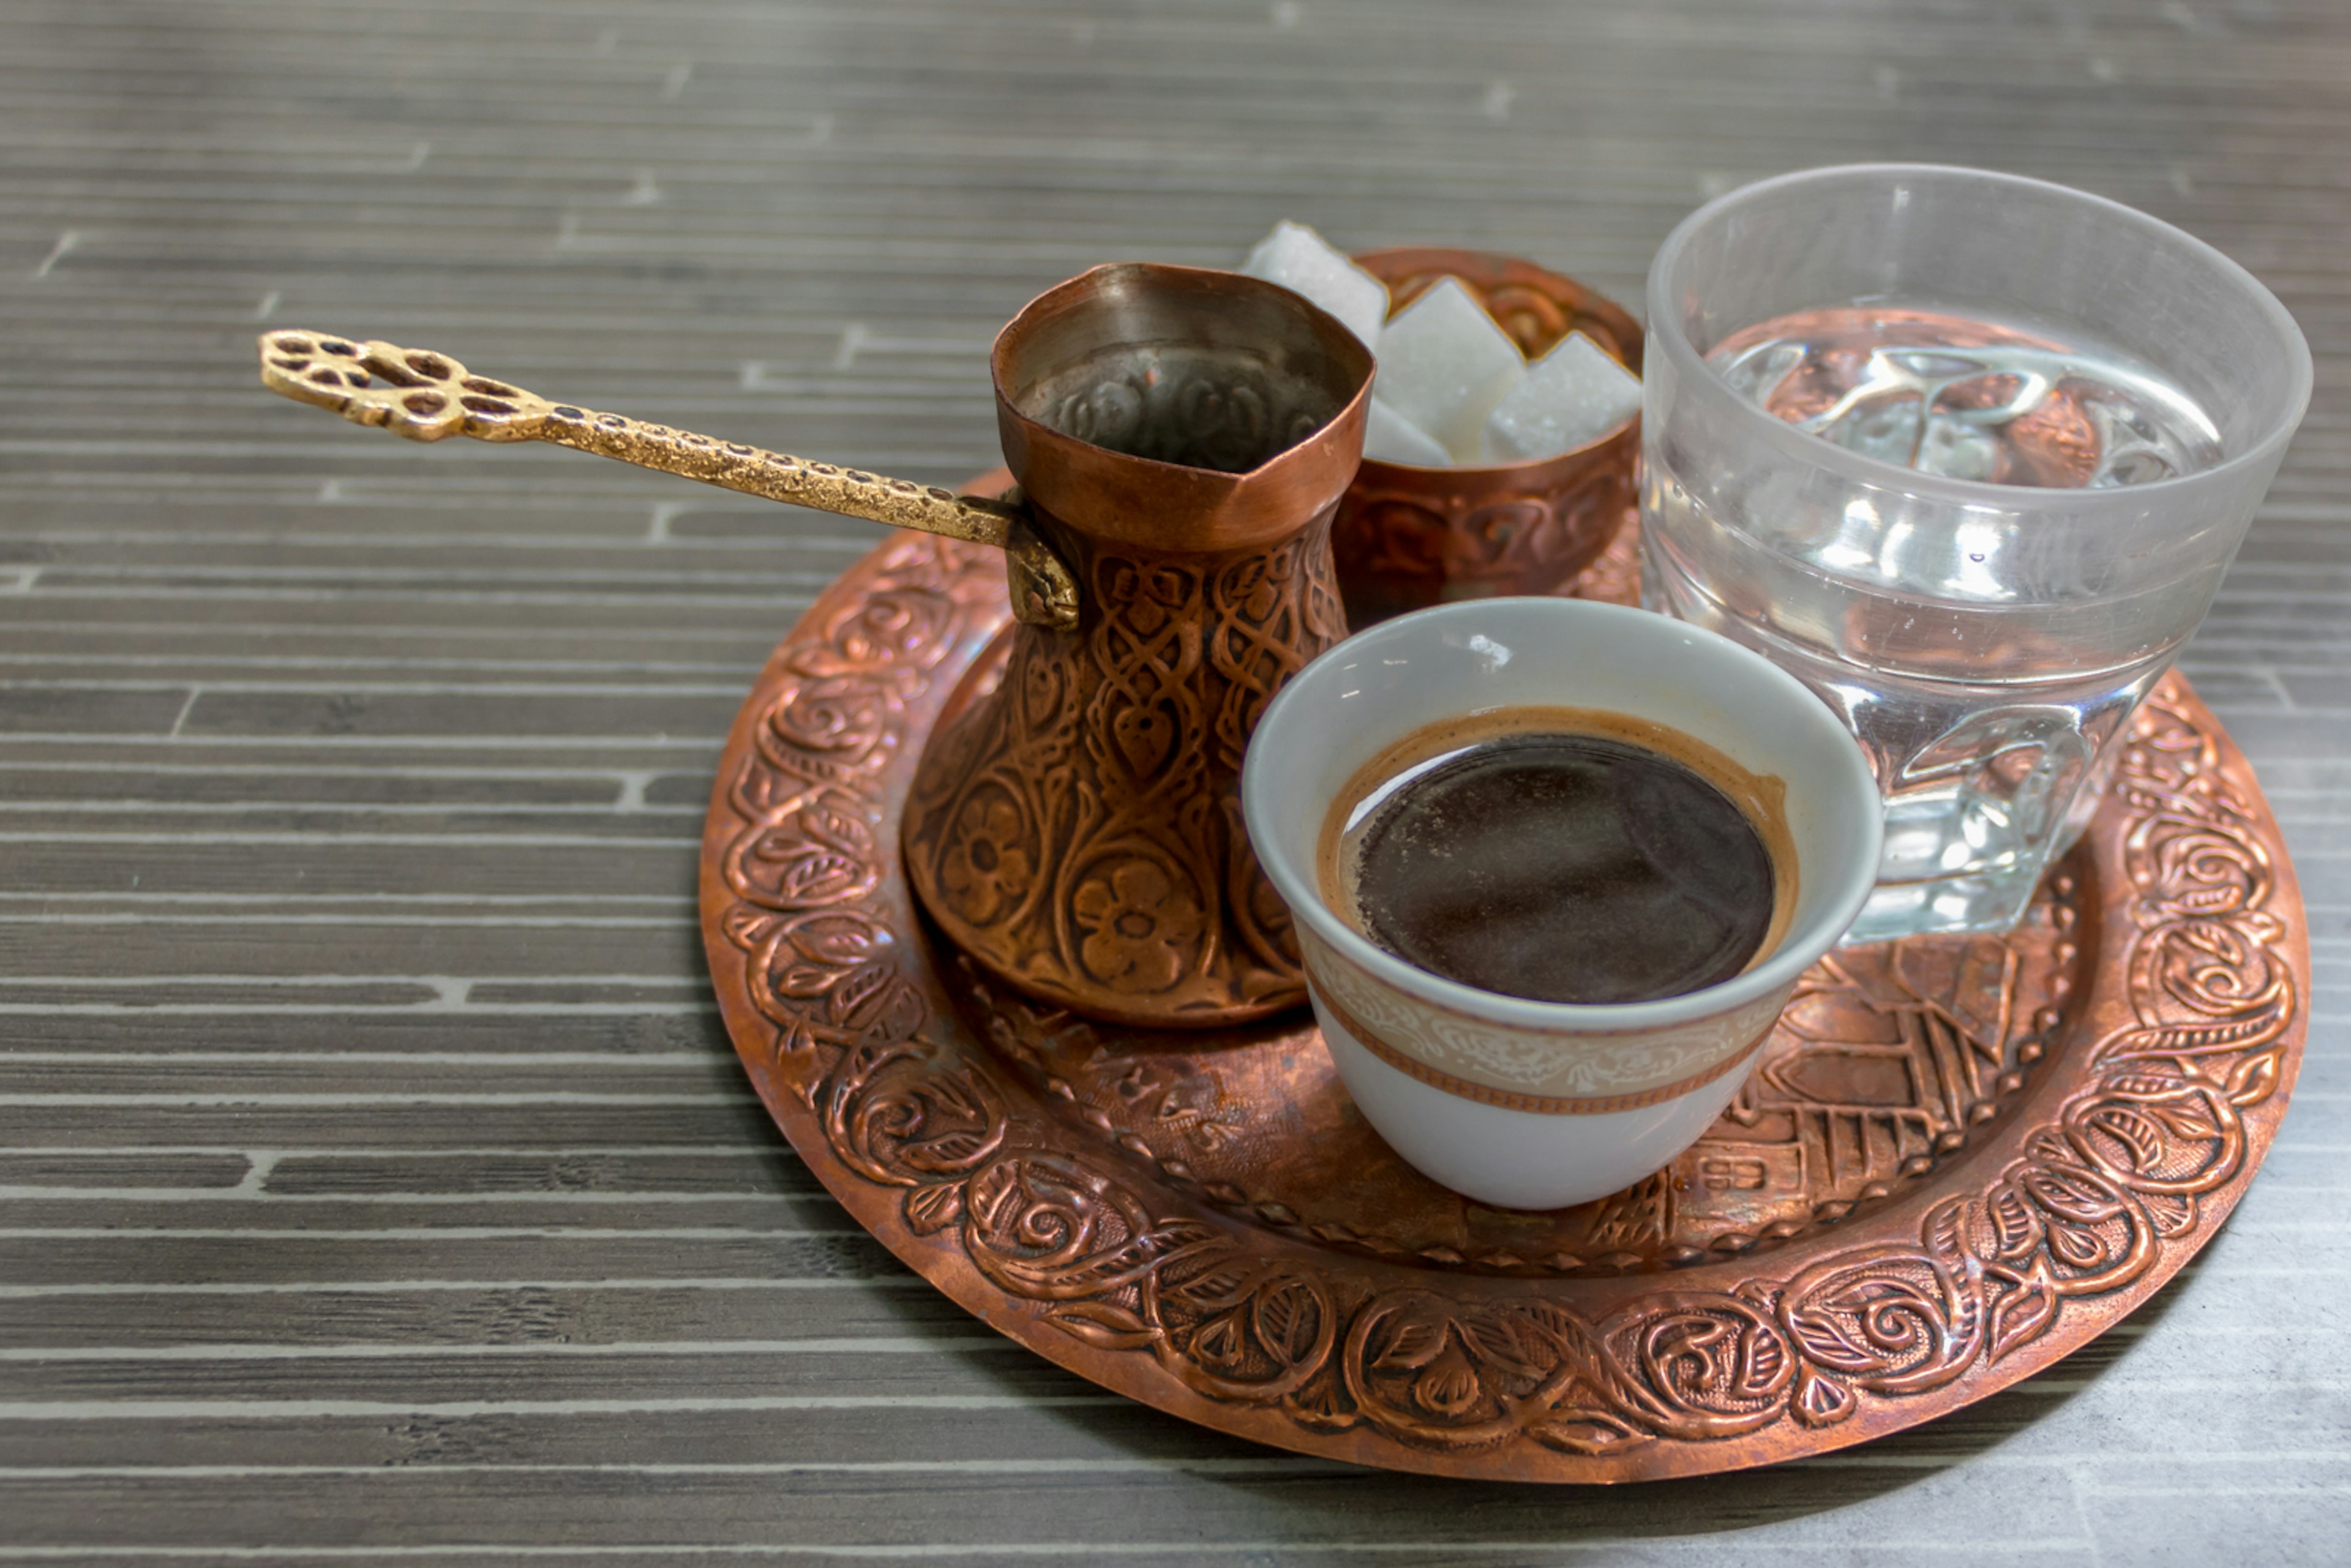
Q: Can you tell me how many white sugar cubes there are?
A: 4